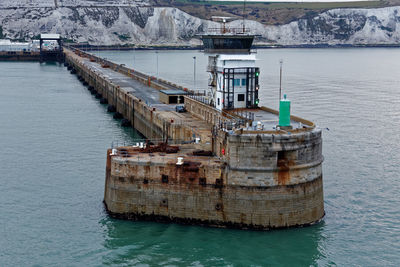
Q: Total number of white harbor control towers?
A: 1